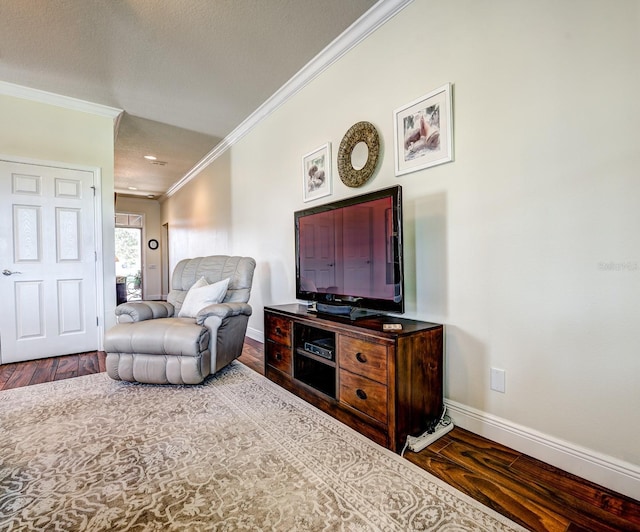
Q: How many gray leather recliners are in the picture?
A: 1